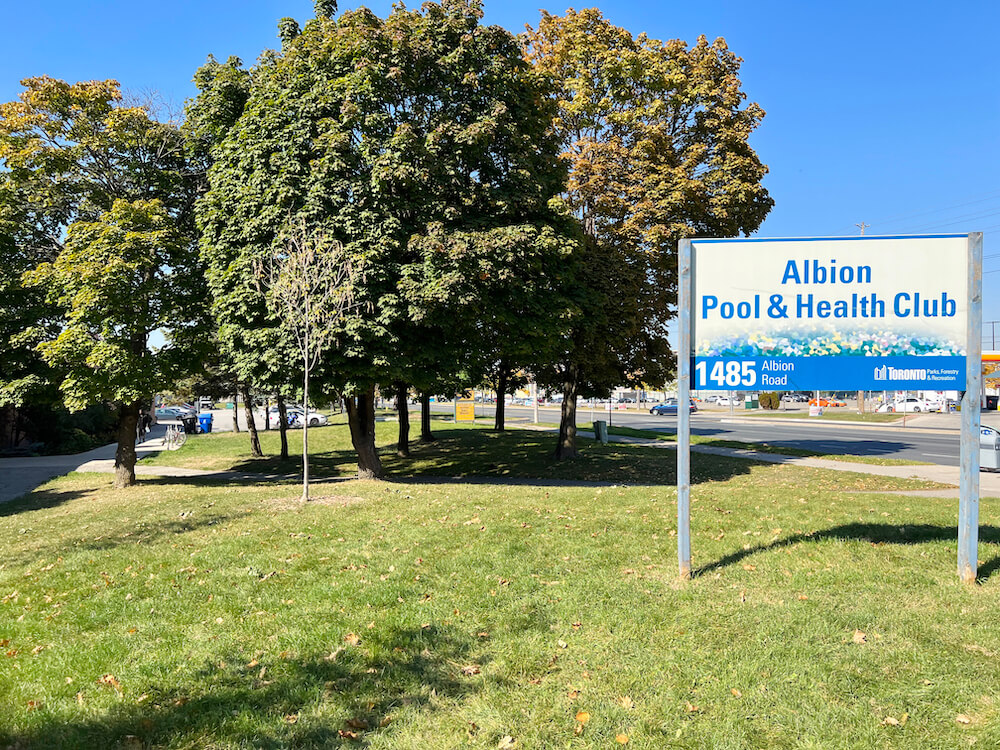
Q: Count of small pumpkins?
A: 0